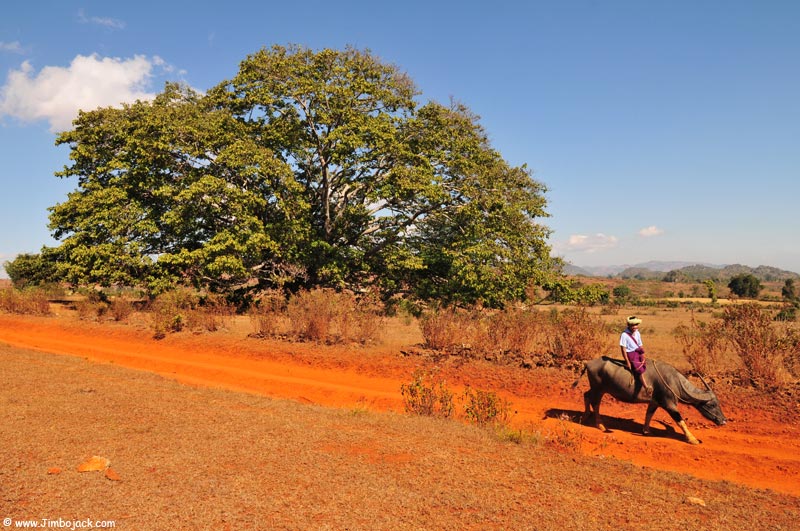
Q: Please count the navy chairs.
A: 0